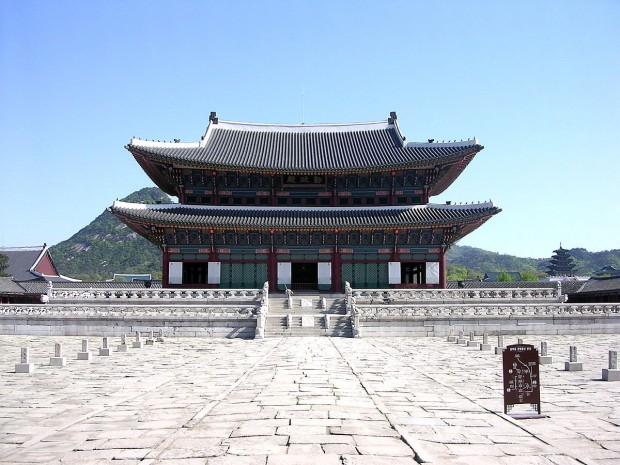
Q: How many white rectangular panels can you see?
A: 6